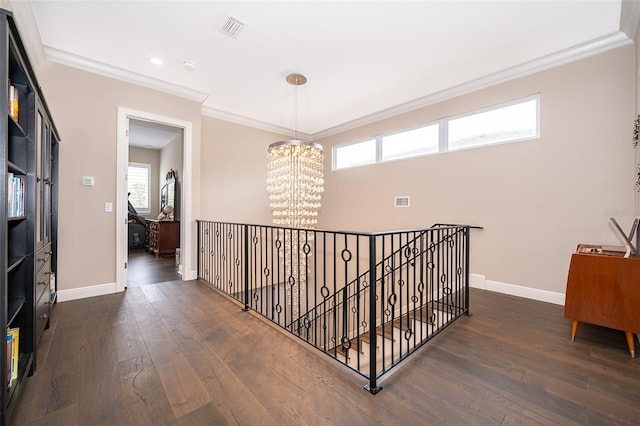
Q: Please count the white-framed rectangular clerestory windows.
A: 3